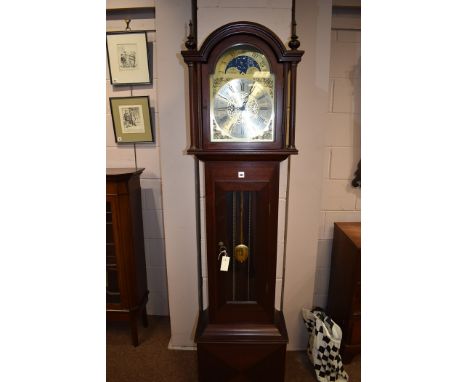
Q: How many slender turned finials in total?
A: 2